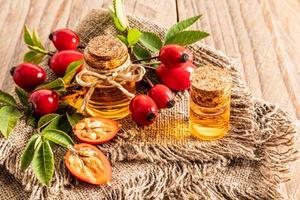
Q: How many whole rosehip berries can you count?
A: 8